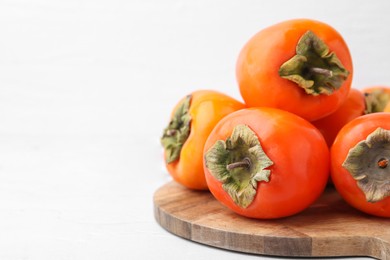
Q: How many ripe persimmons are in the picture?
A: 6